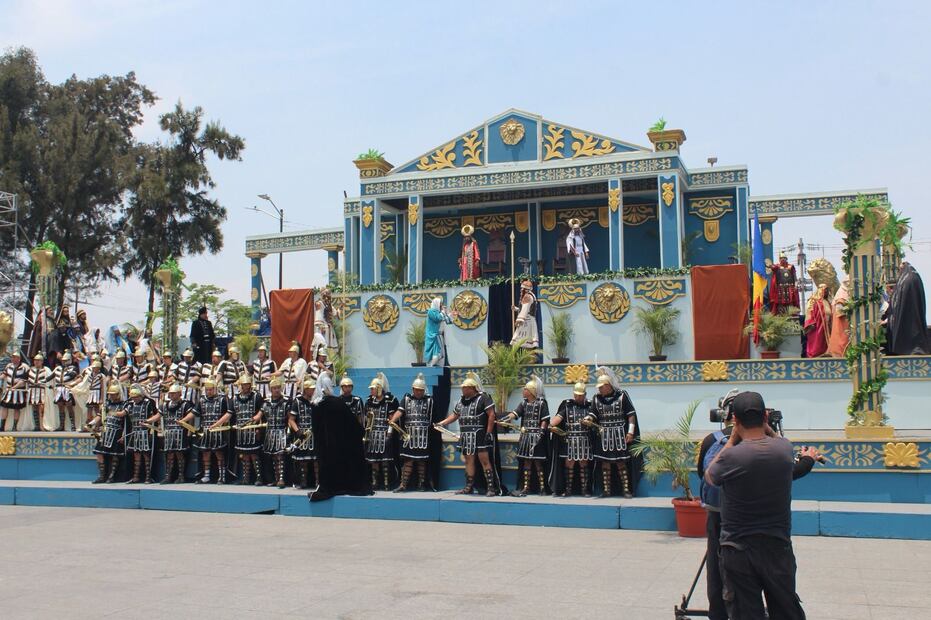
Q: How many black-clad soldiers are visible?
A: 15